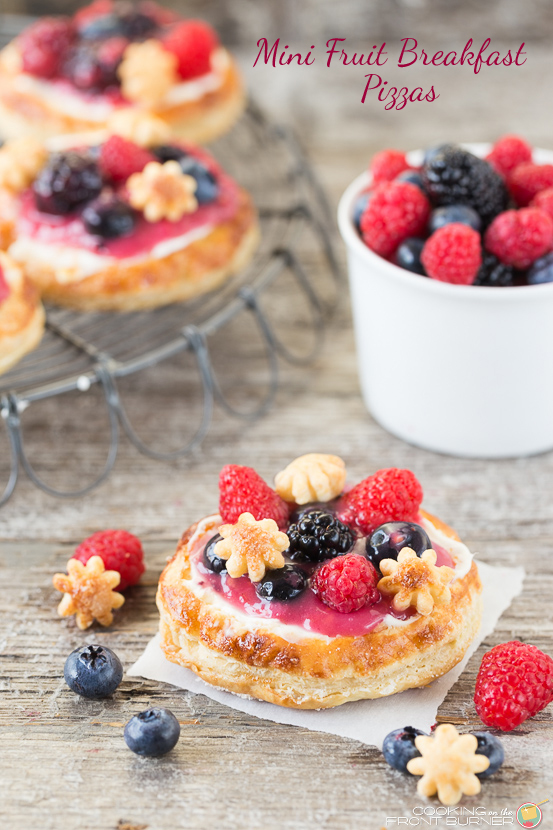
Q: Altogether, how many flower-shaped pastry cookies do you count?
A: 9